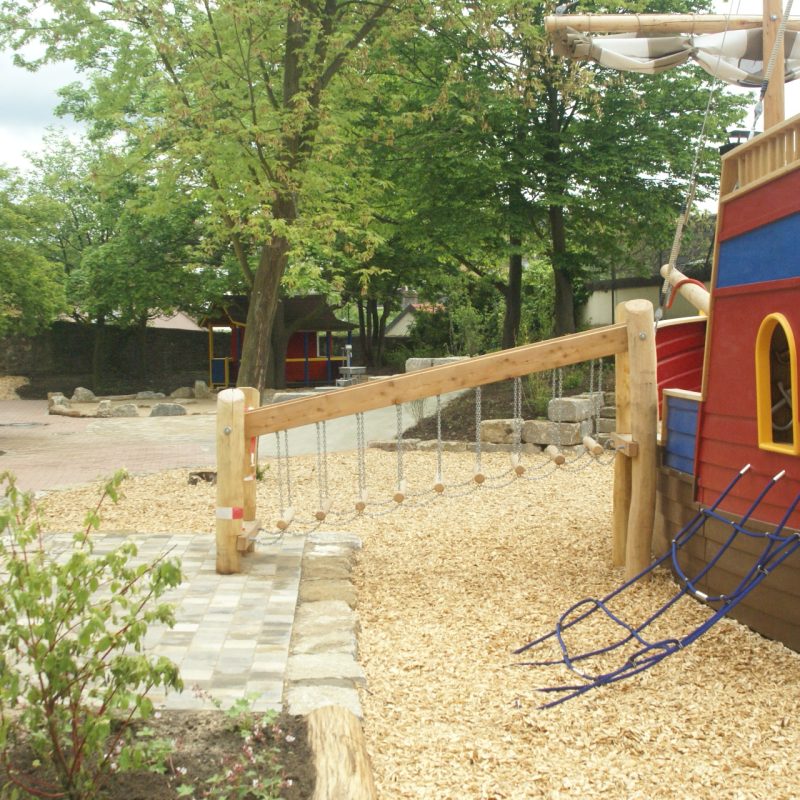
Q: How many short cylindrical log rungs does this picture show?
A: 9